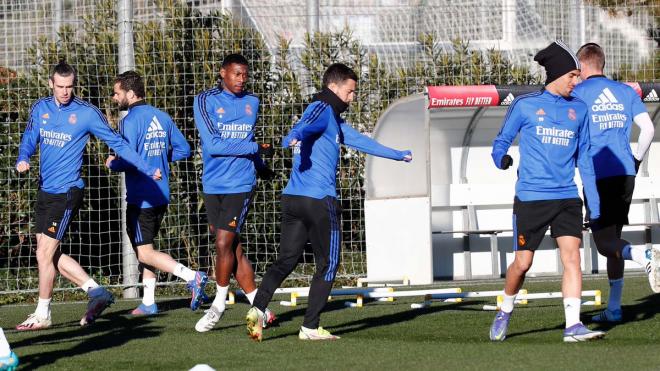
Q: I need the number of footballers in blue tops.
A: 6